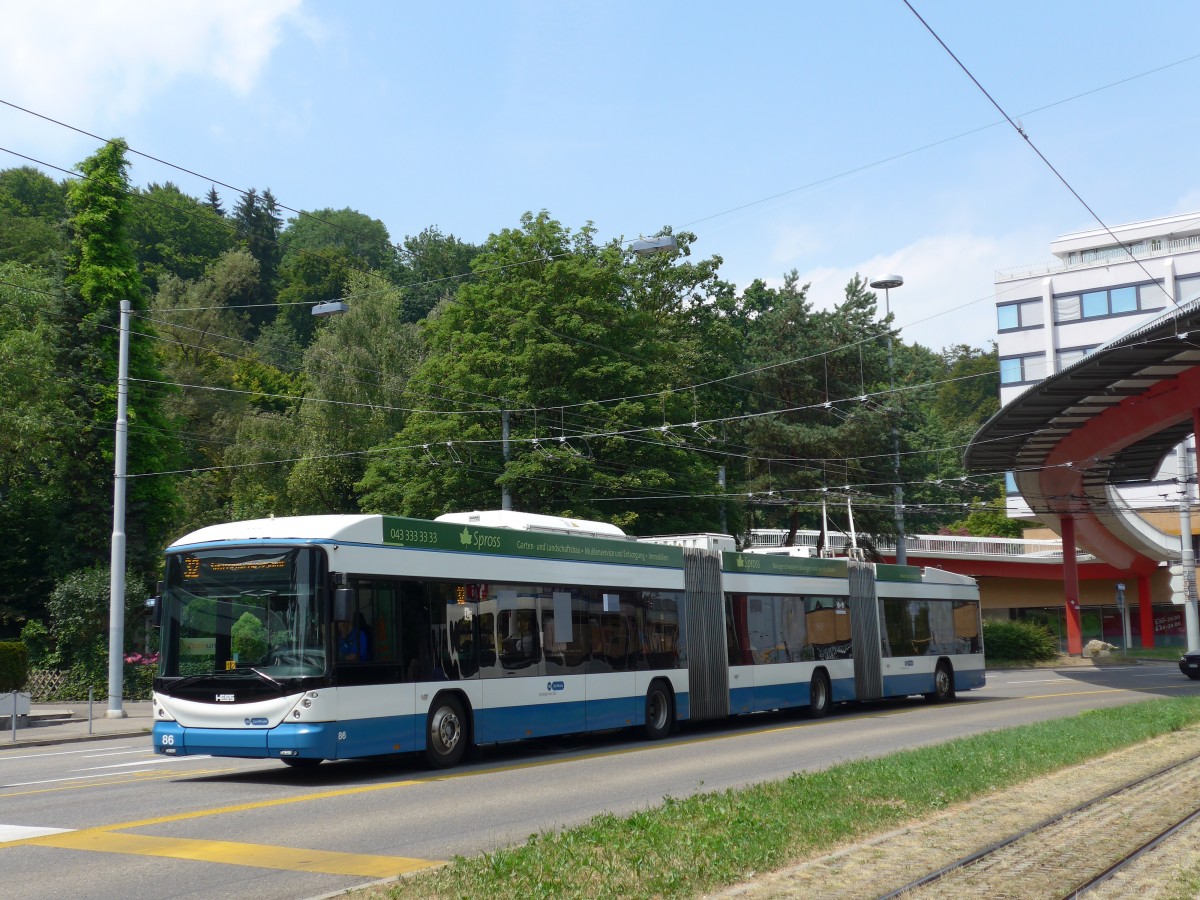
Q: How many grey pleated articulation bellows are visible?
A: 2